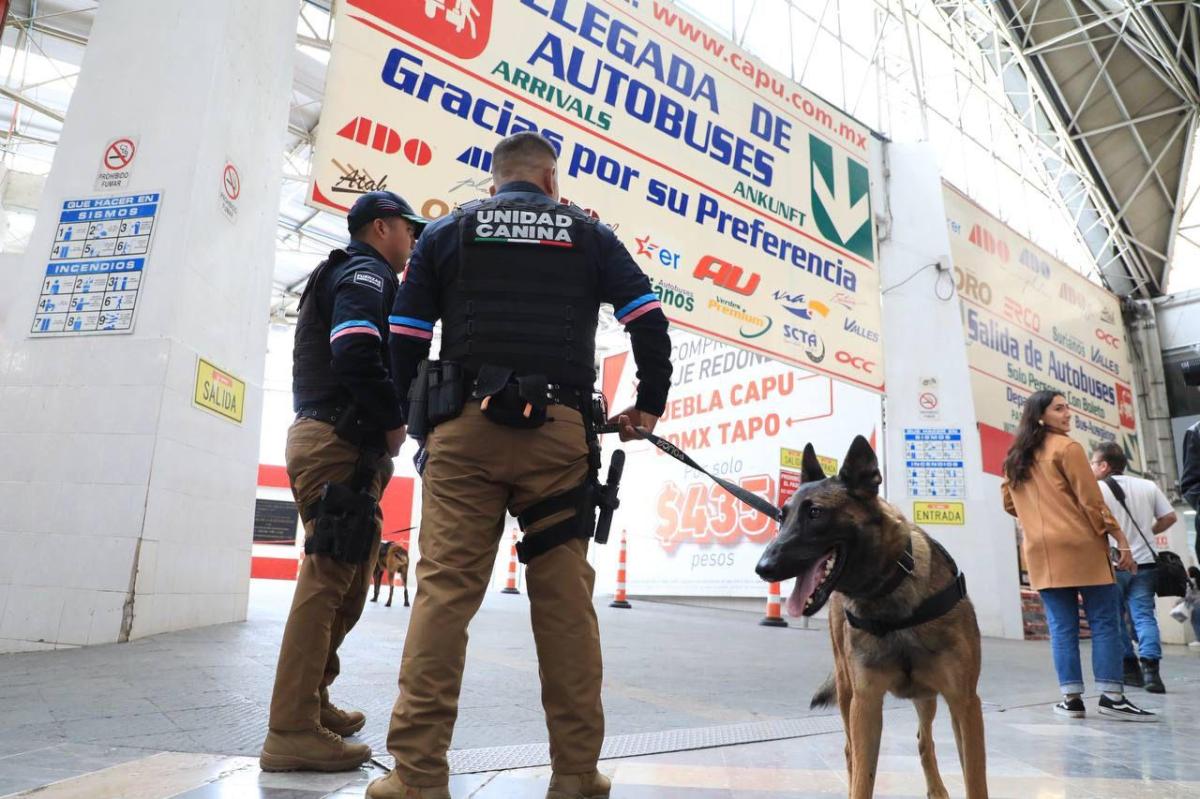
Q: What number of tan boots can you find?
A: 4